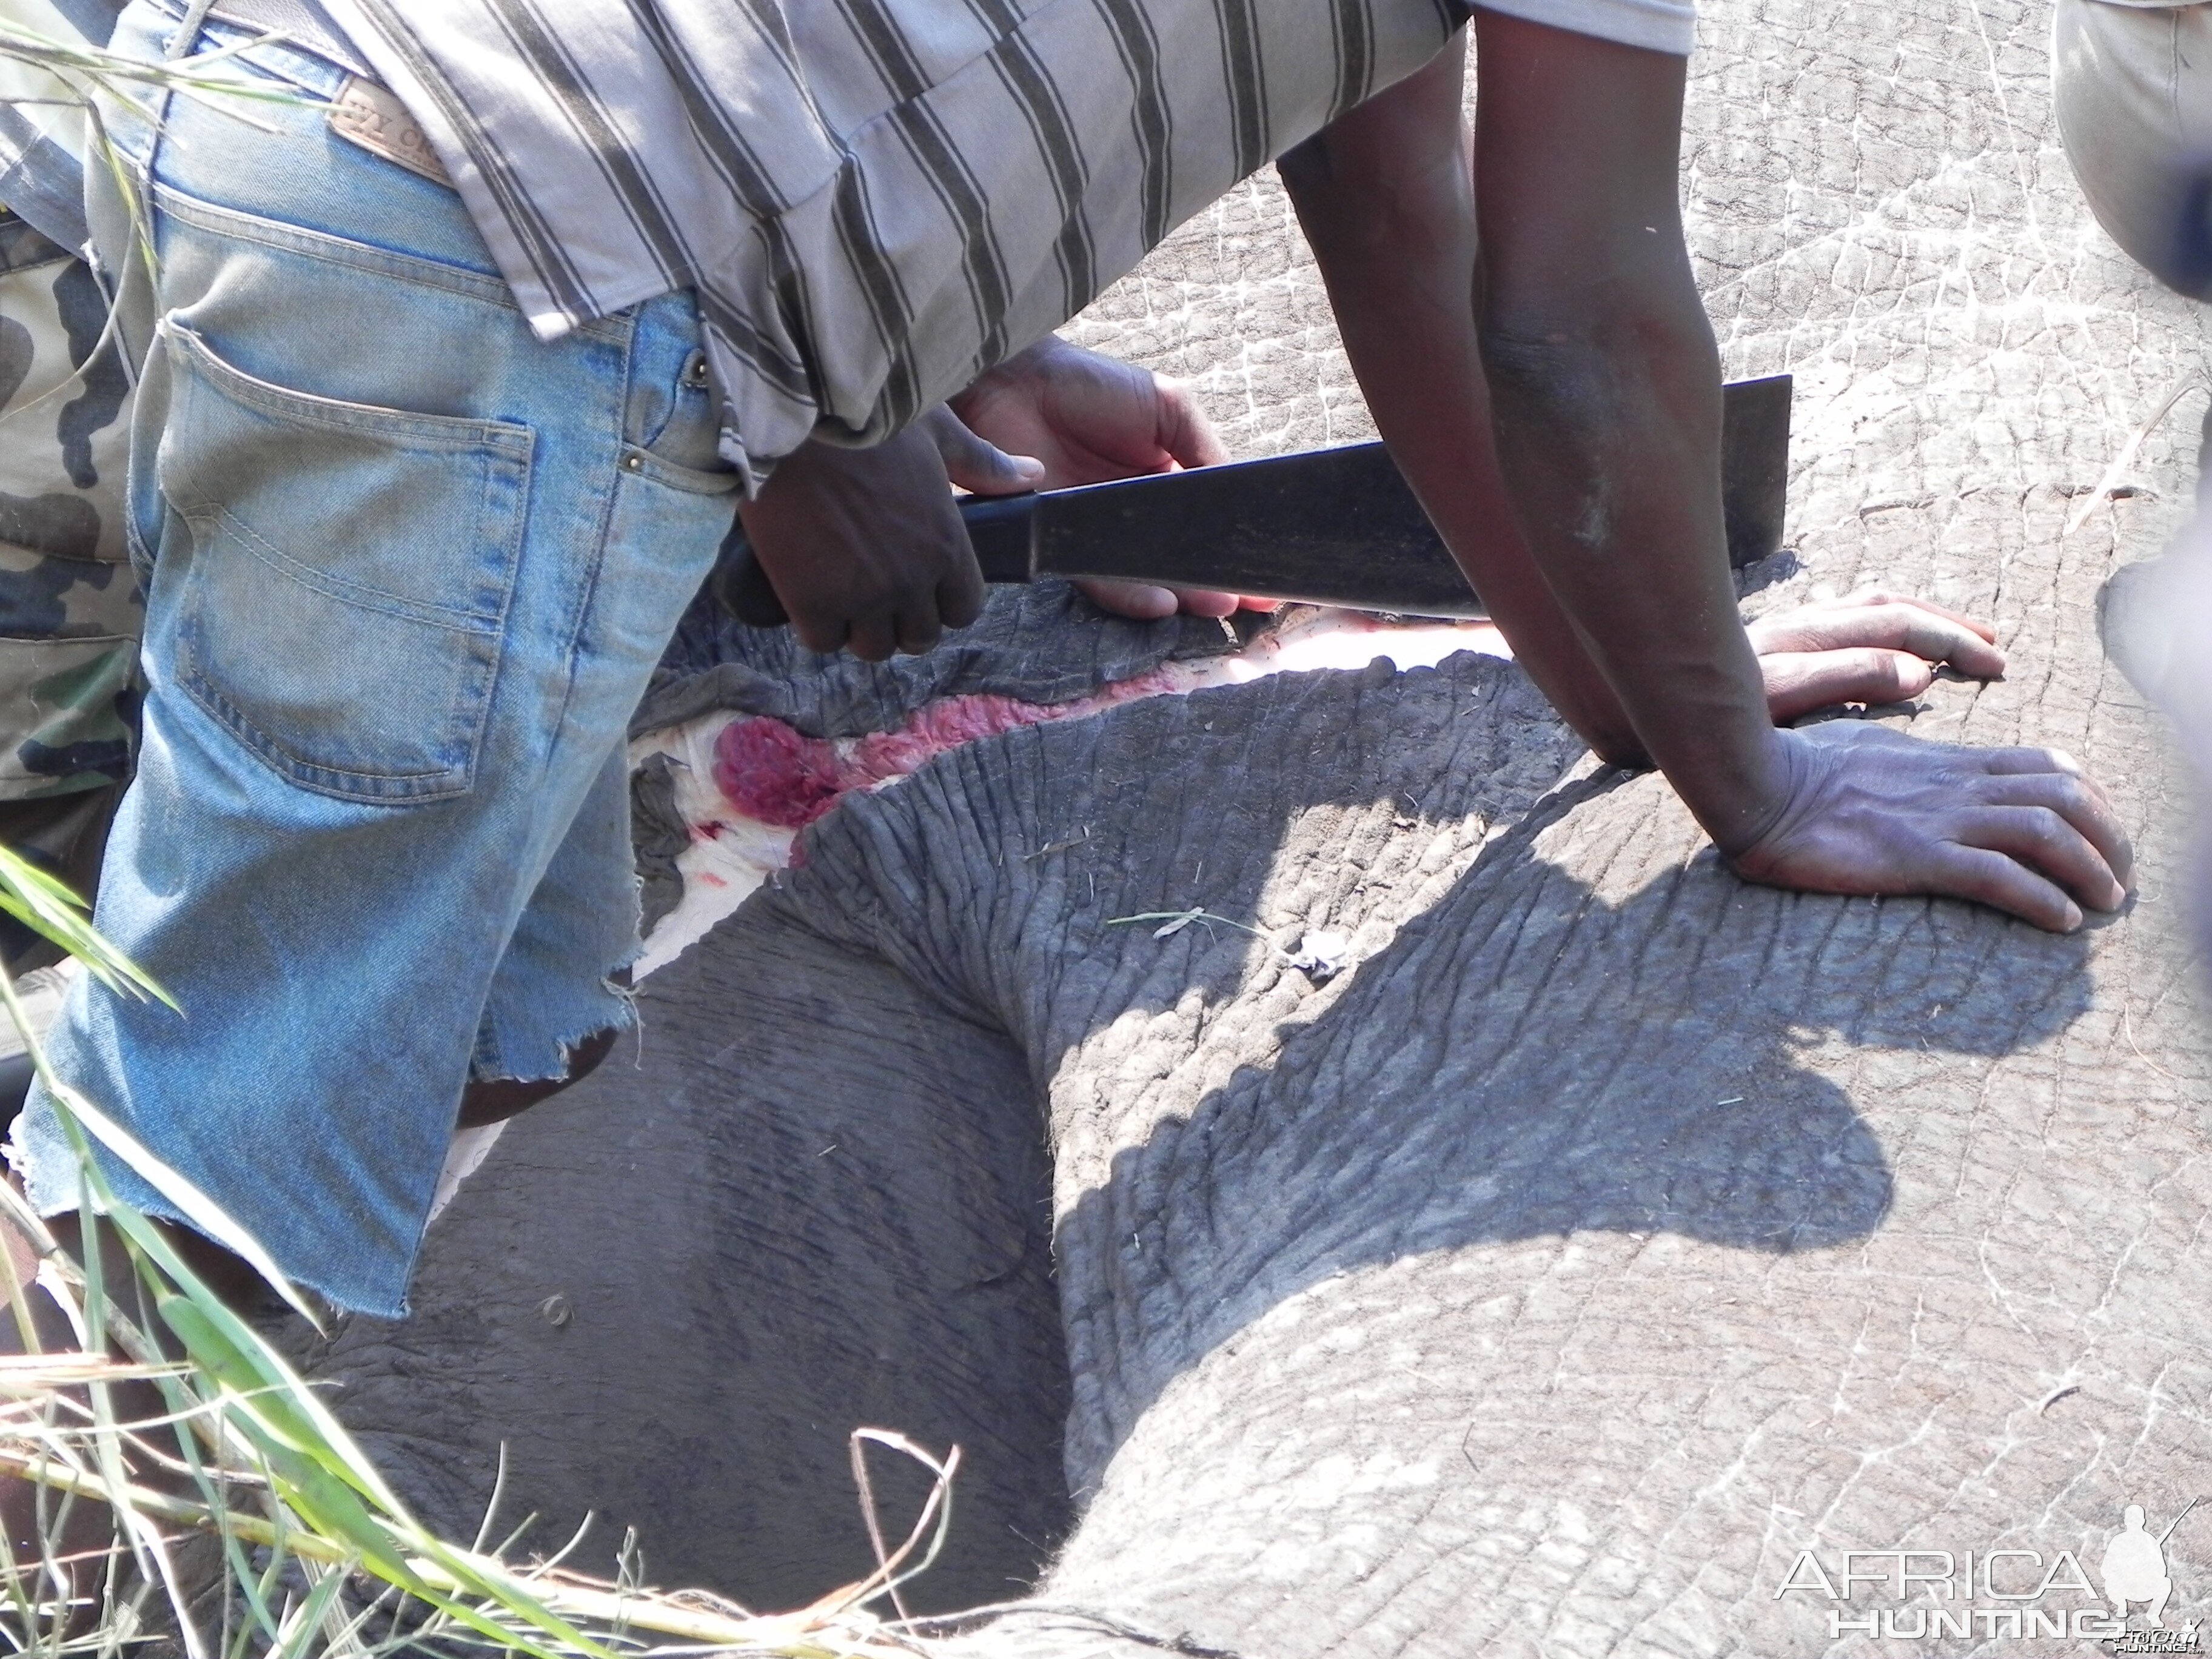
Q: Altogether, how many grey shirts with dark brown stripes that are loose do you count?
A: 1